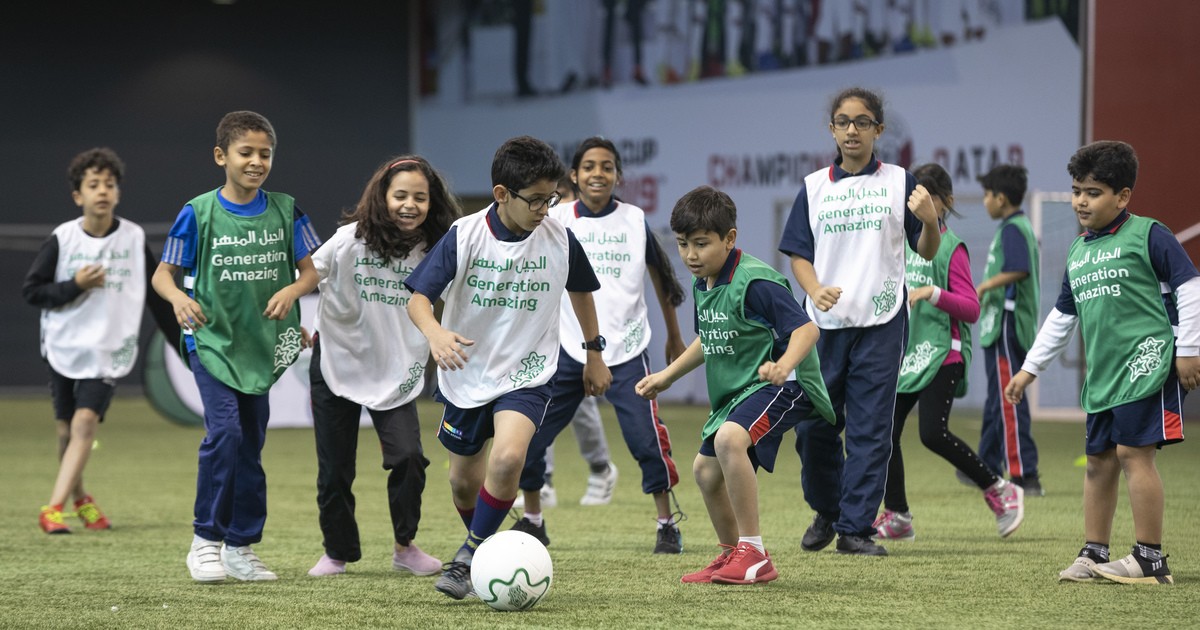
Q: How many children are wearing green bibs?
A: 5